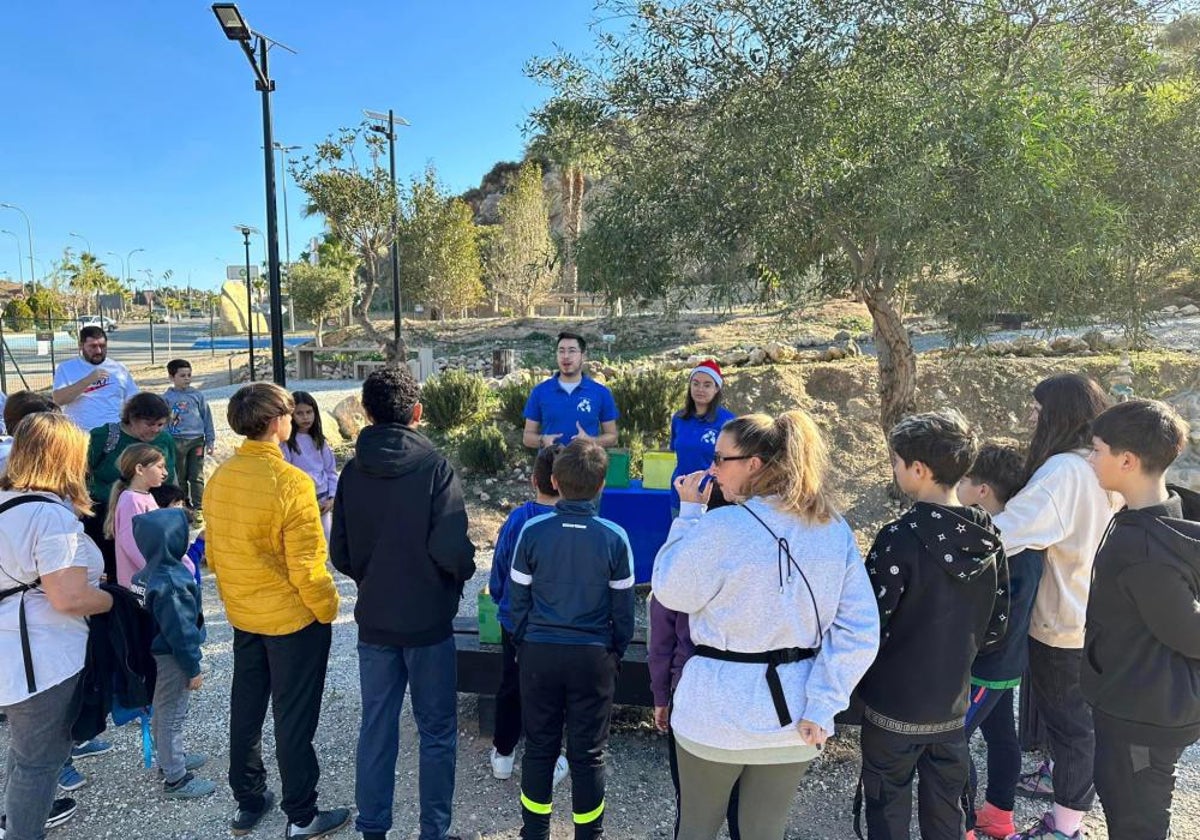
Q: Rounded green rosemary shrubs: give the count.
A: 4